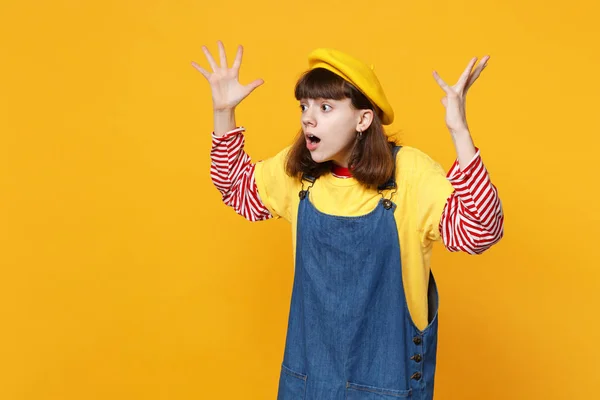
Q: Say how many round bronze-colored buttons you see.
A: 5